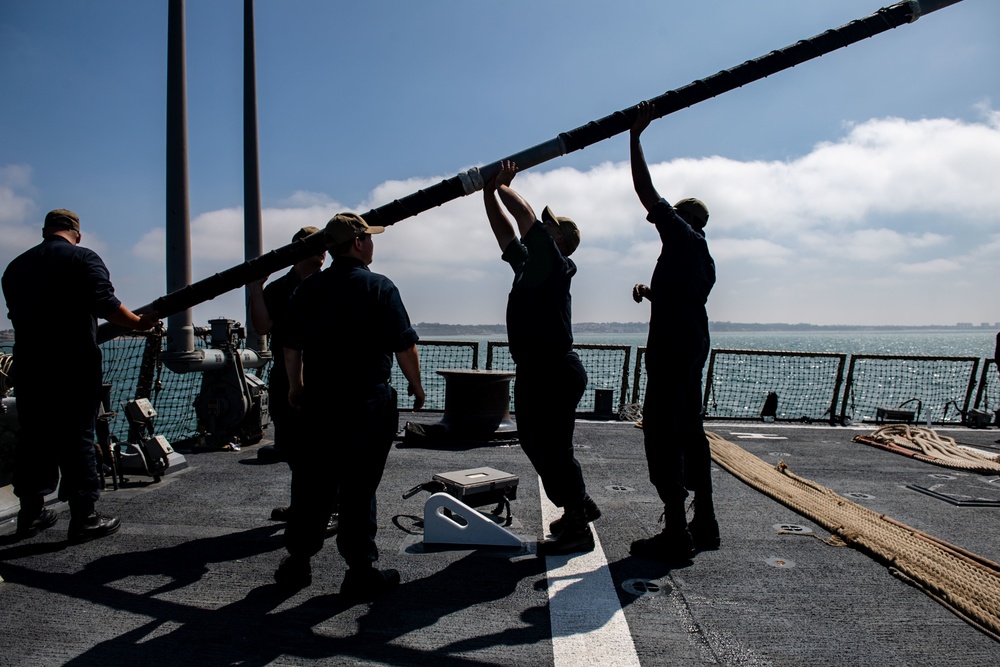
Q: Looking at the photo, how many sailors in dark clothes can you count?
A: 5